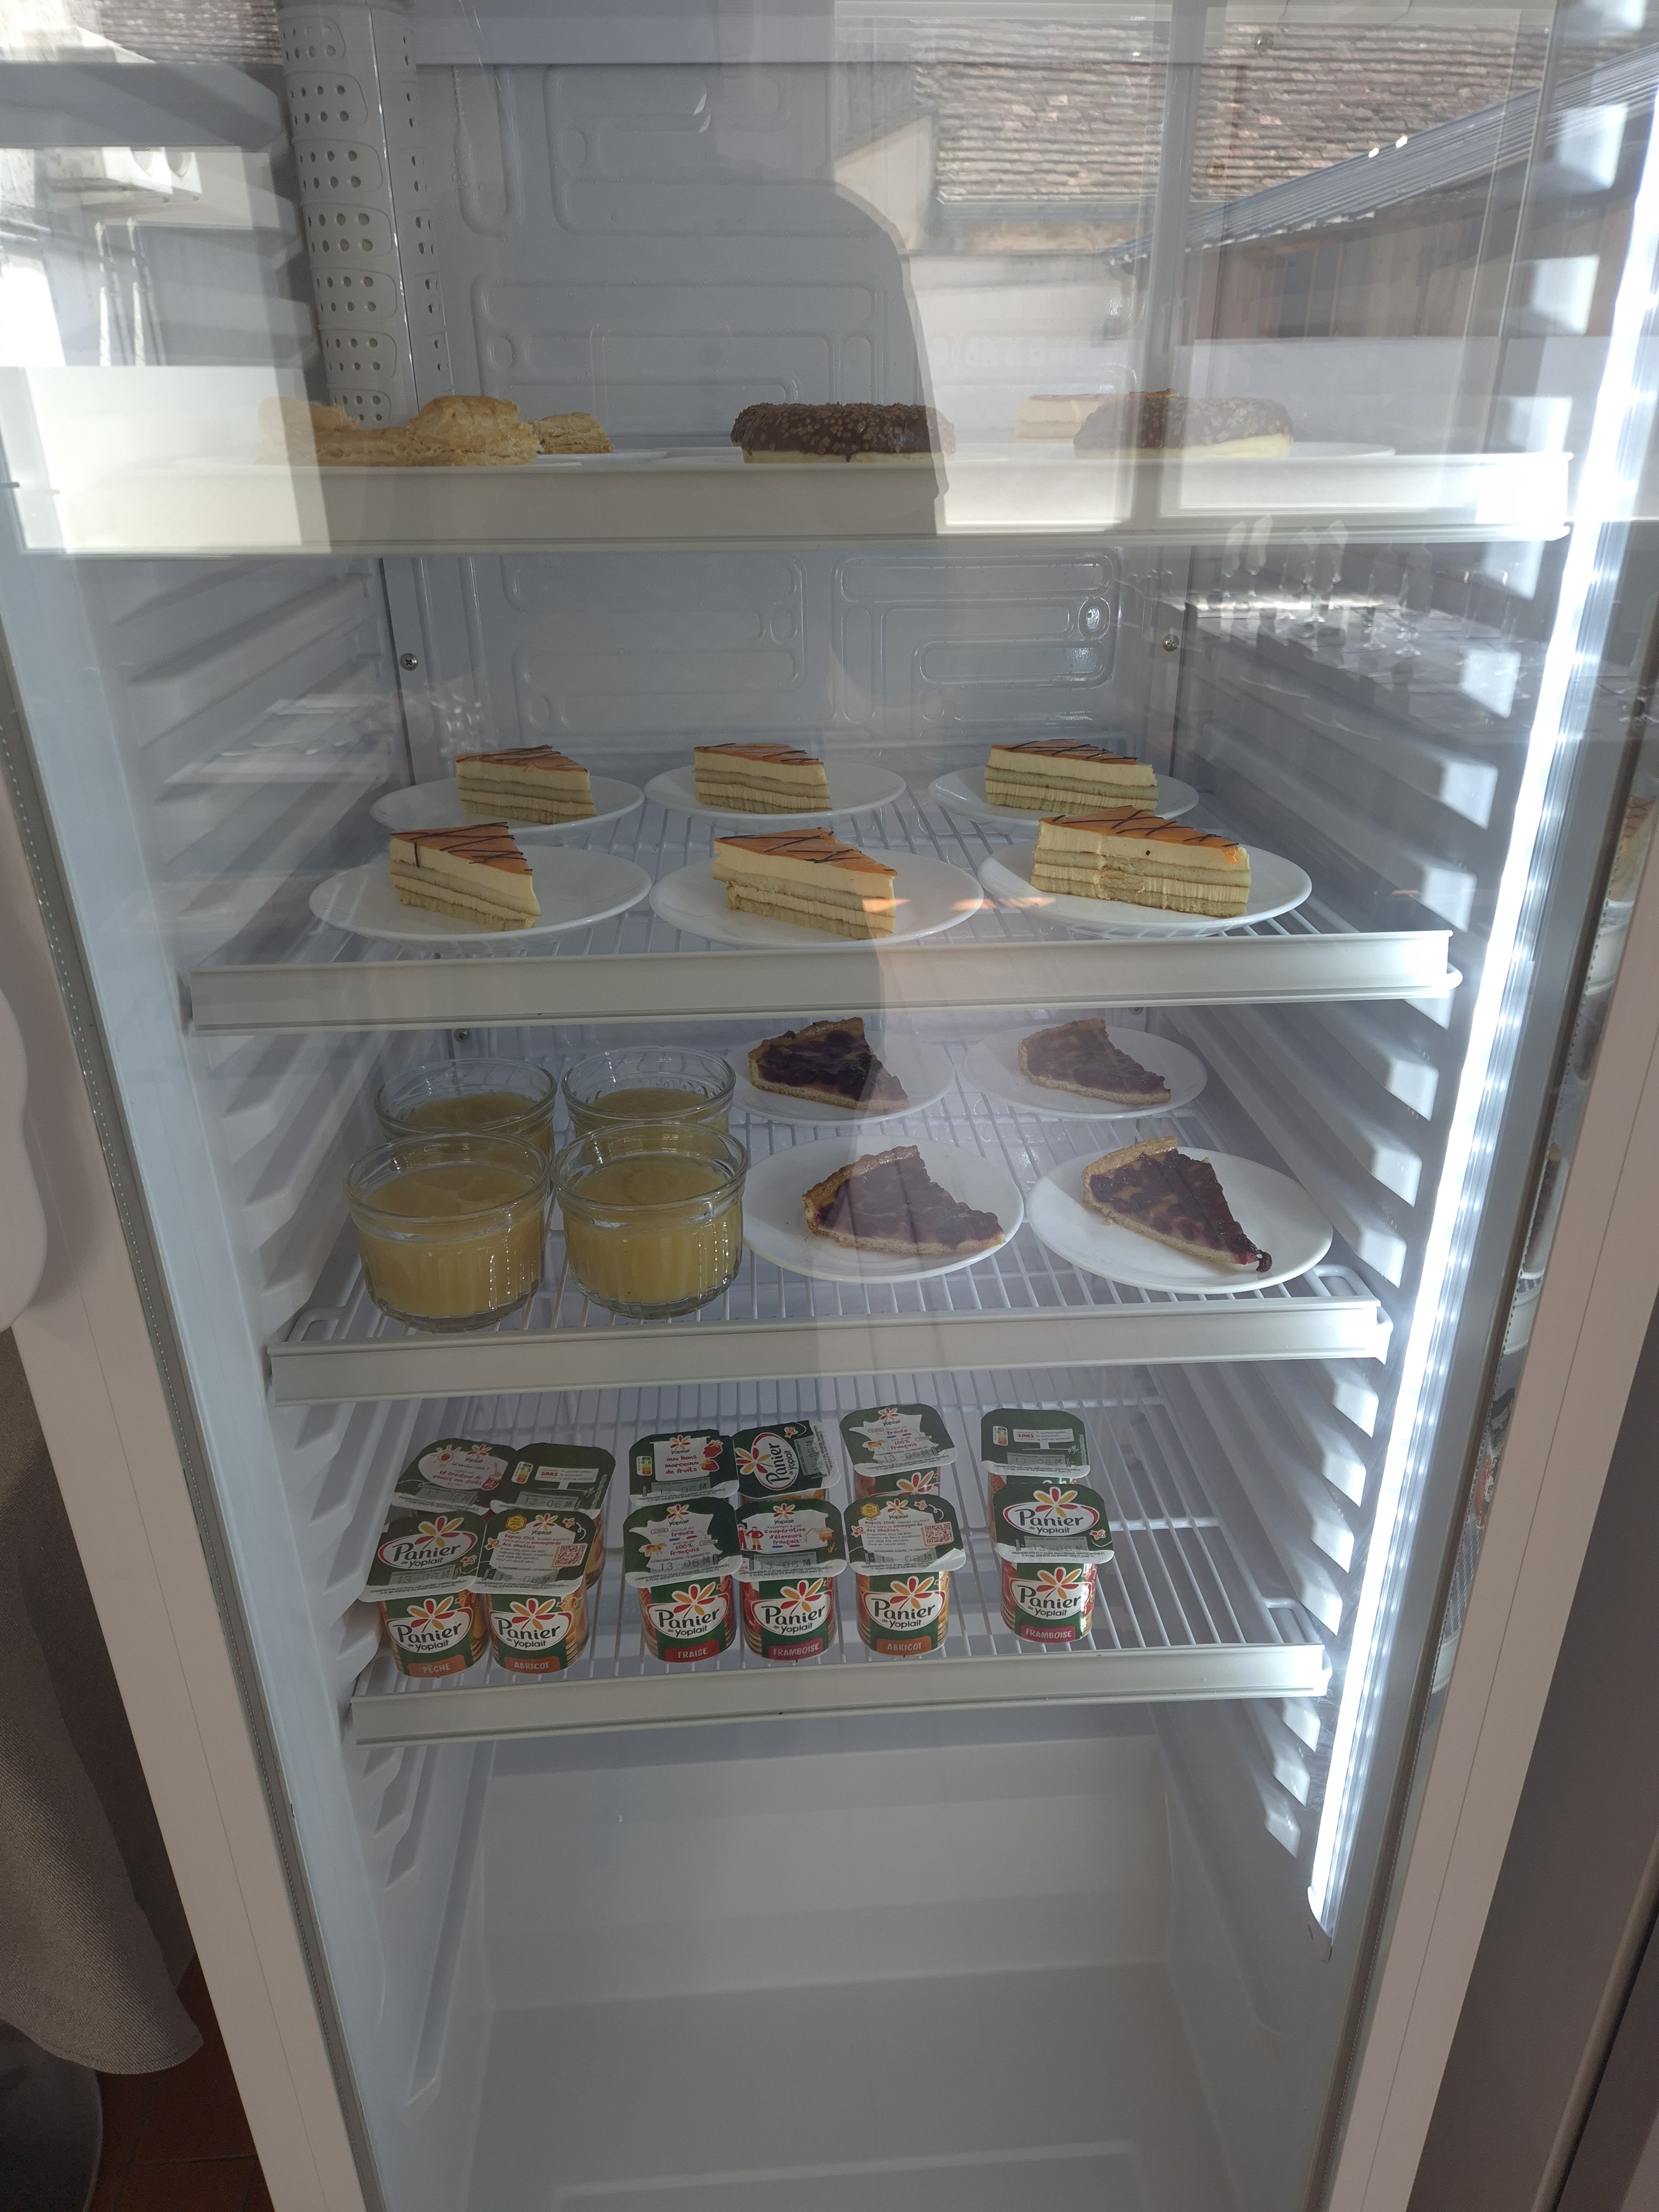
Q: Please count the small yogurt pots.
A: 12